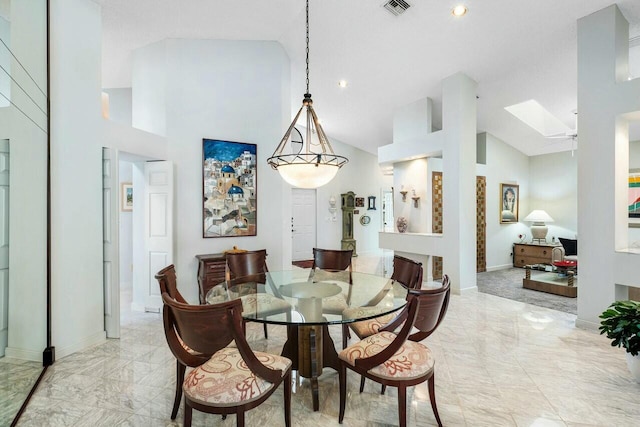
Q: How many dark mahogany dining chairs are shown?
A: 6